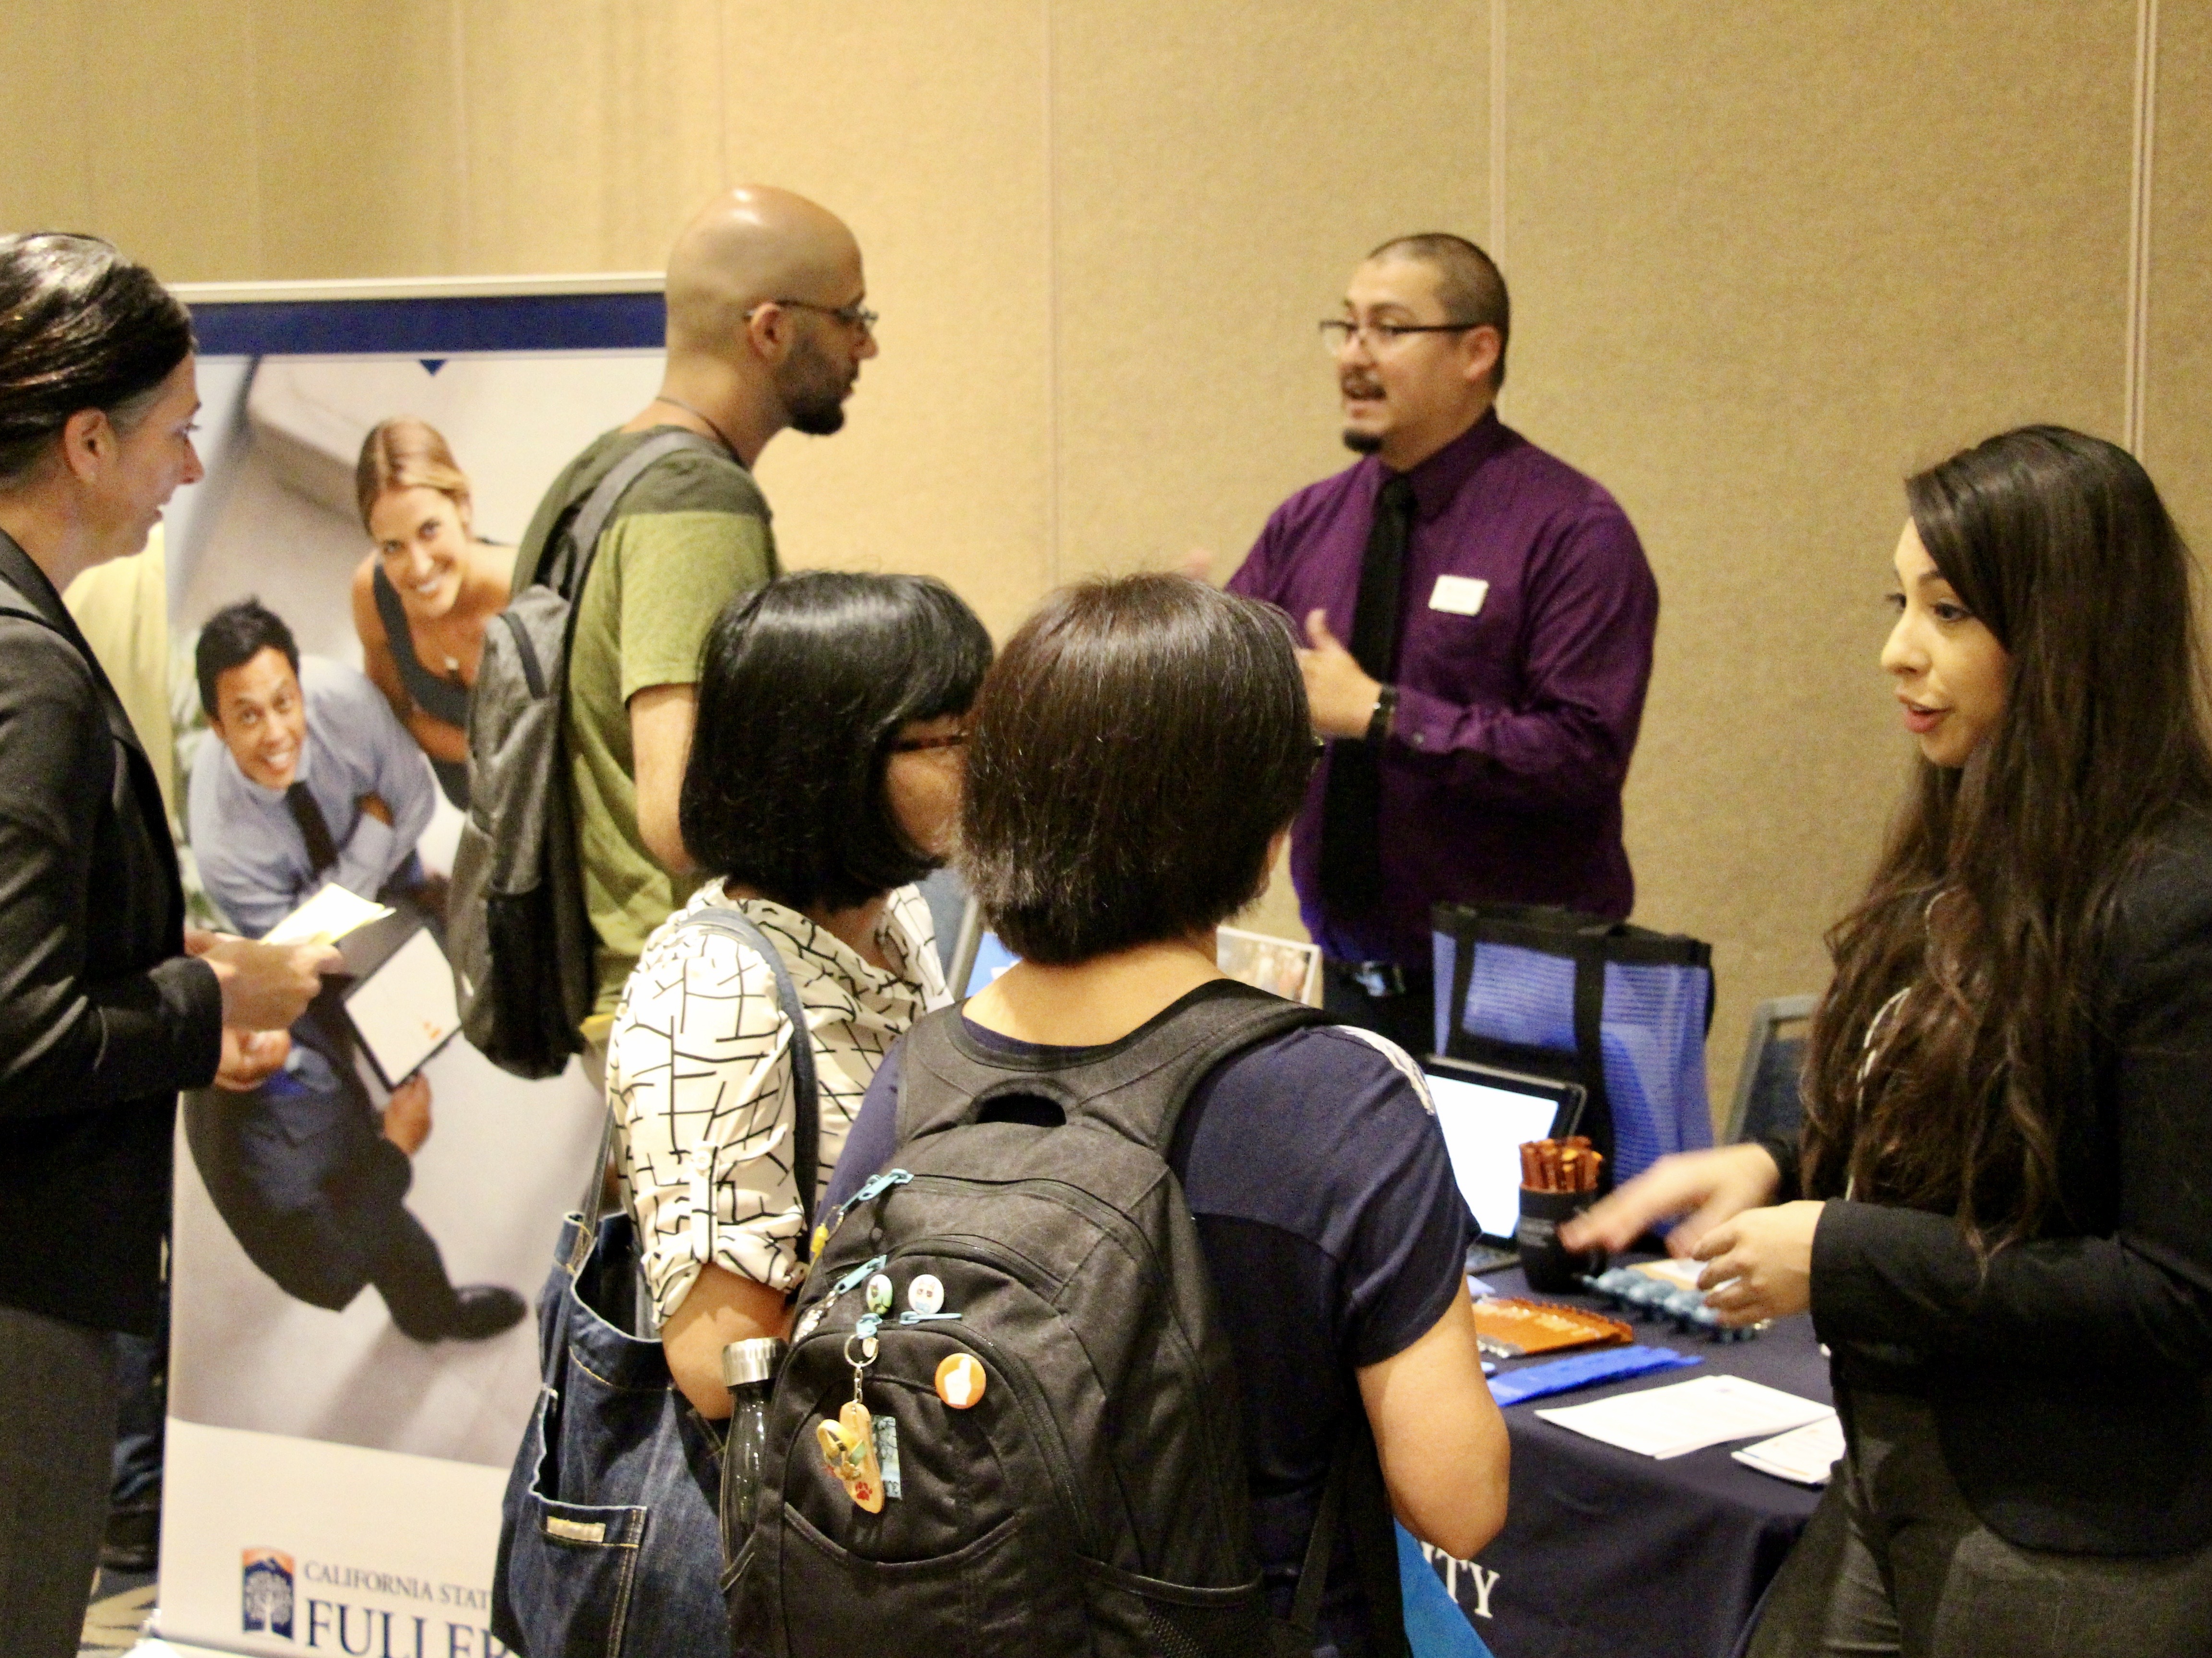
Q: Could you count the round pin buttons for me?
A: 3